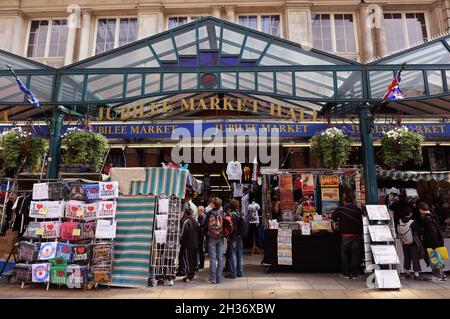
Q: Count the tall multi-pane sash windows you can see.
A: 6